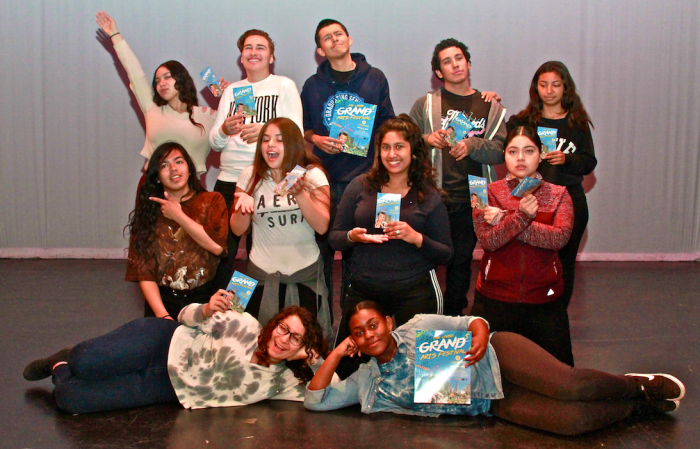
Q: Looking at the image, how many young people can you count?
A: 11